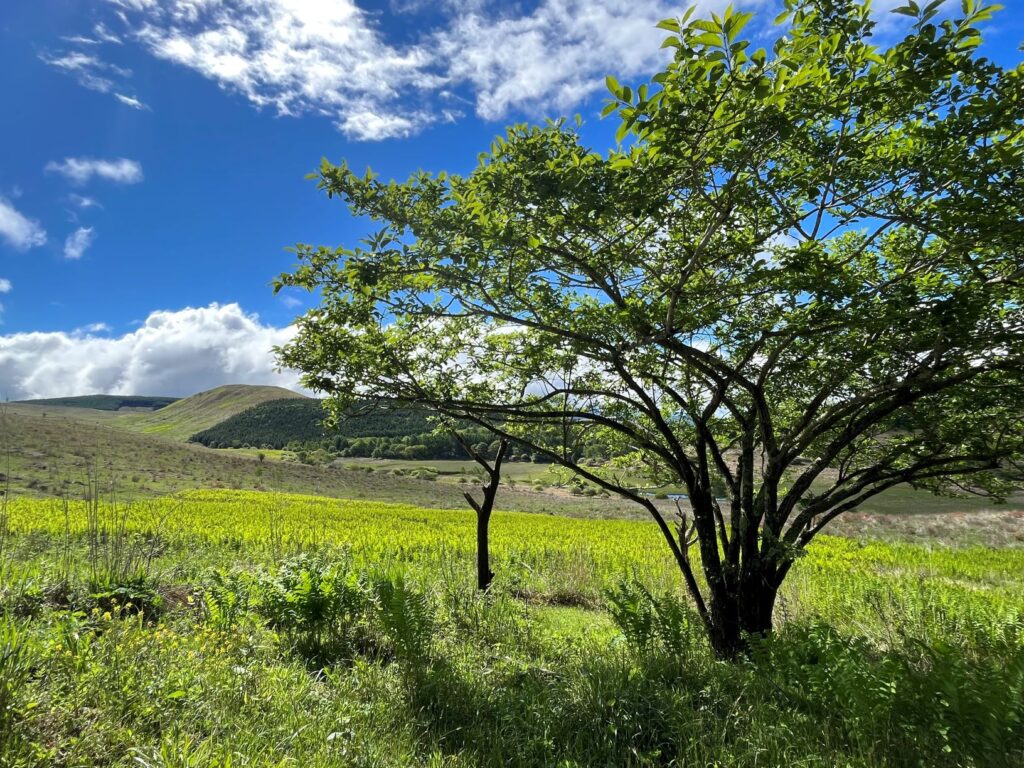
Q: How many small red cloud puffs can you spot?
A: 0